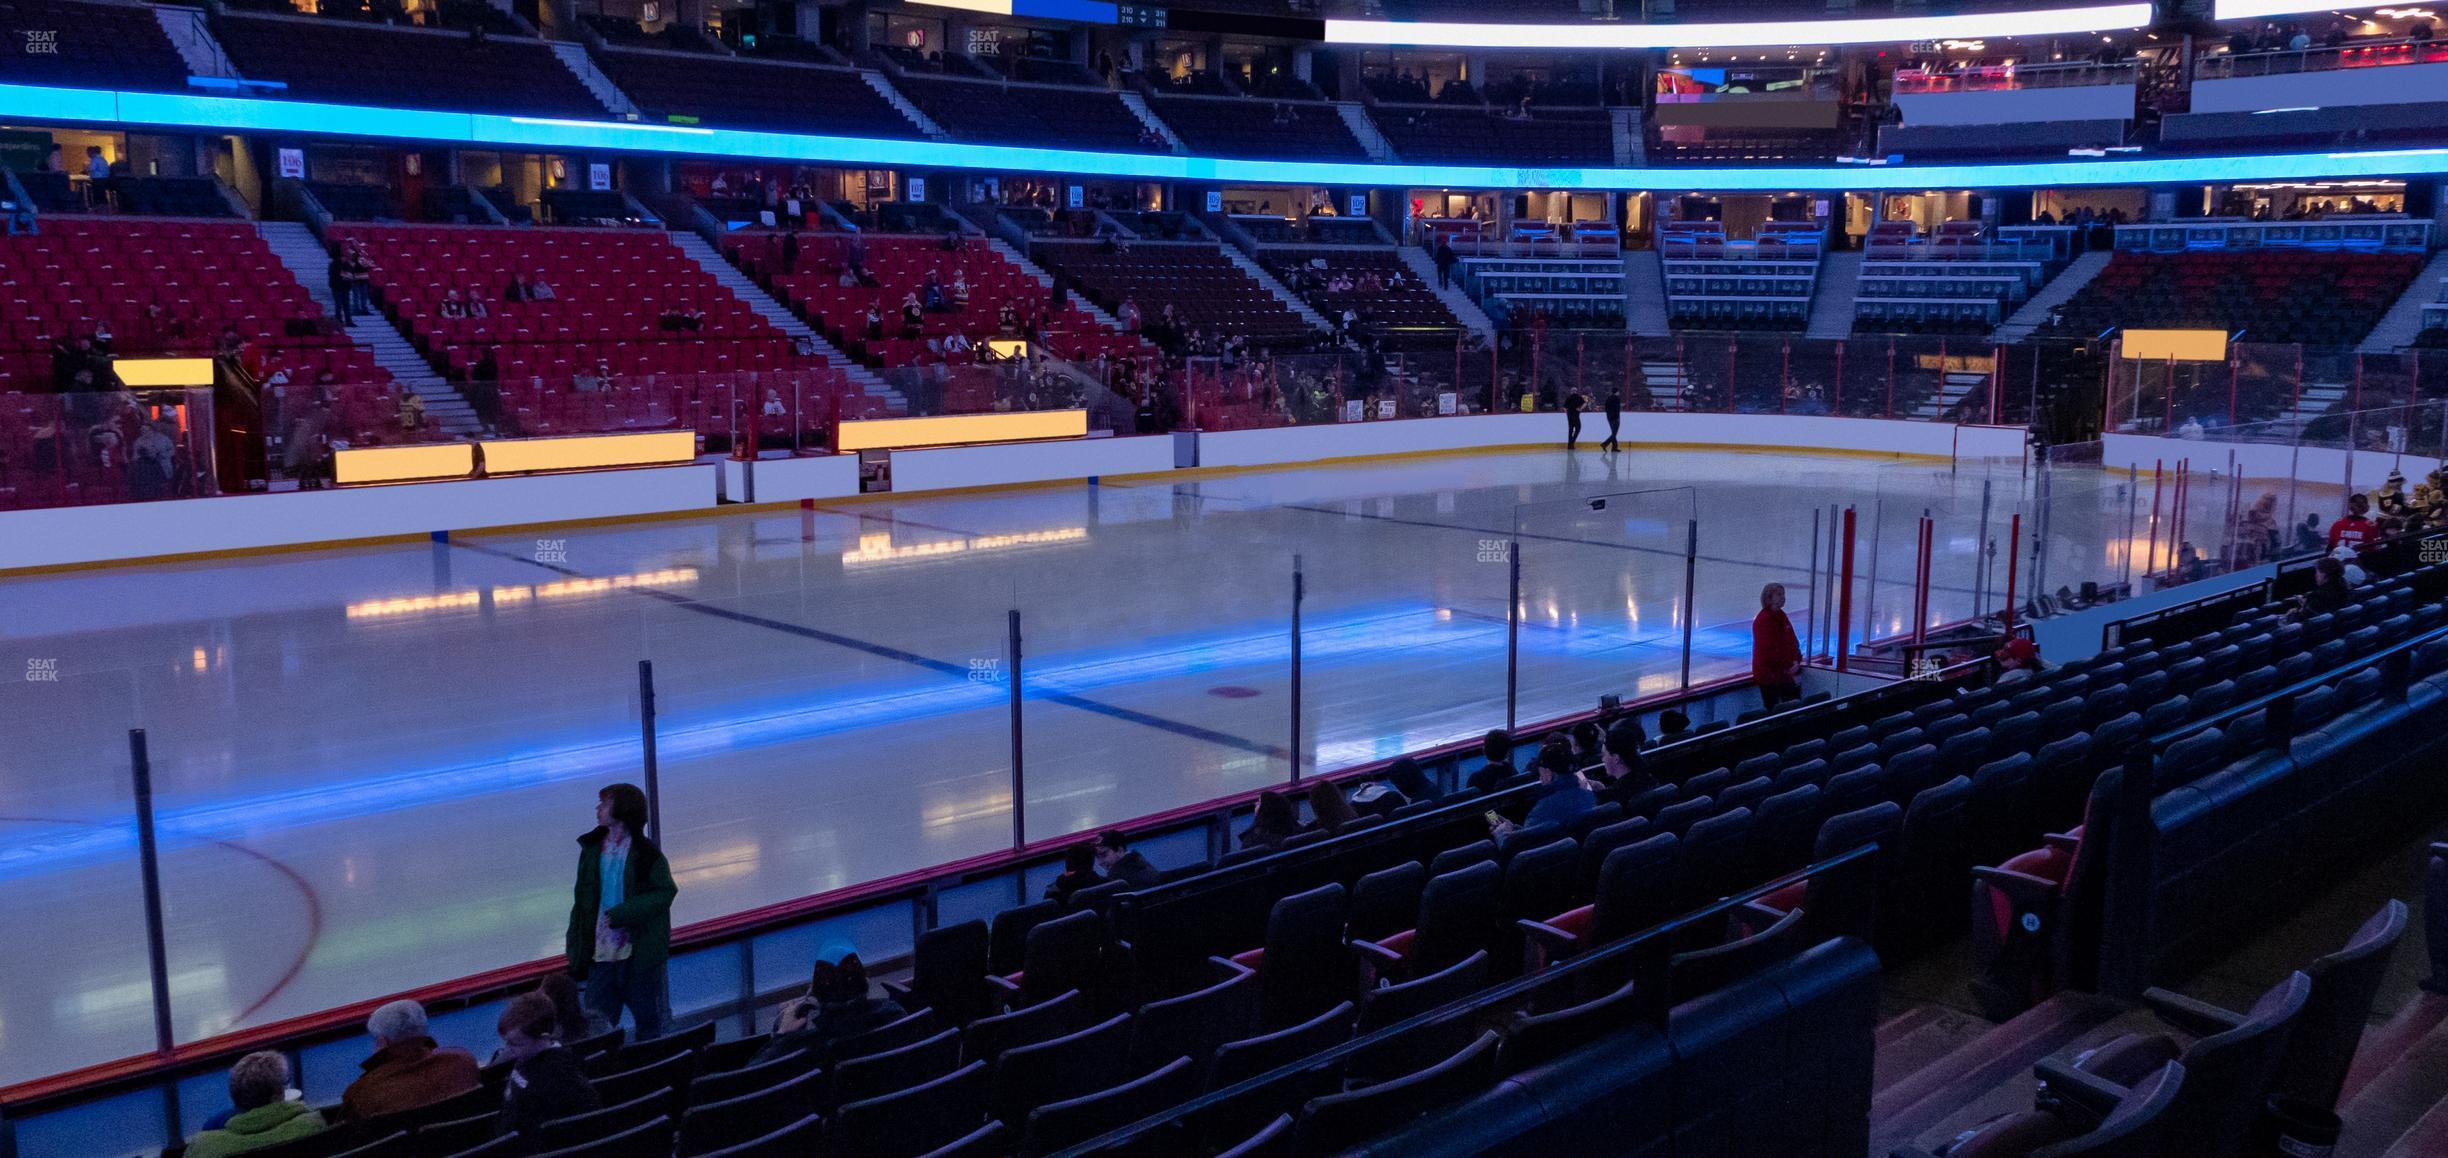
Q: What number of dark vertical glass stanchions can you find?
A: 6